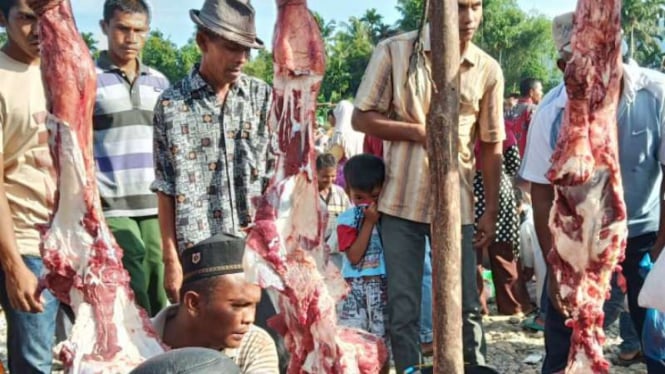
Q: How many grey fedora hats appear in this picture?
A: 1